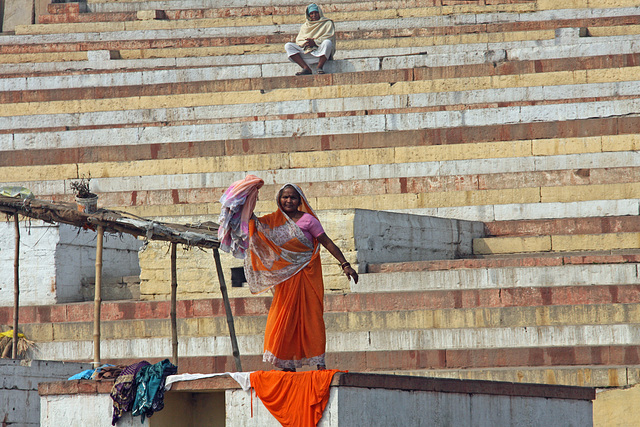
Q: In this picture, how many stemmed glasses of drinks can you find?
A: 0